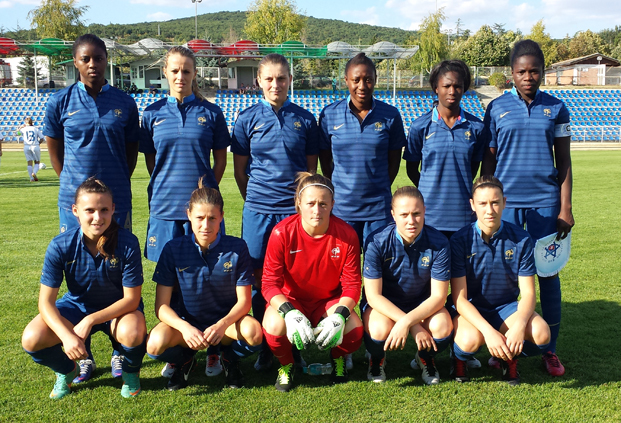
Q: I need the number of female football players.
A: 11